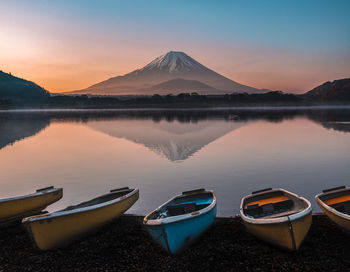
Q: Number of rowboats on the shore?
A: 5